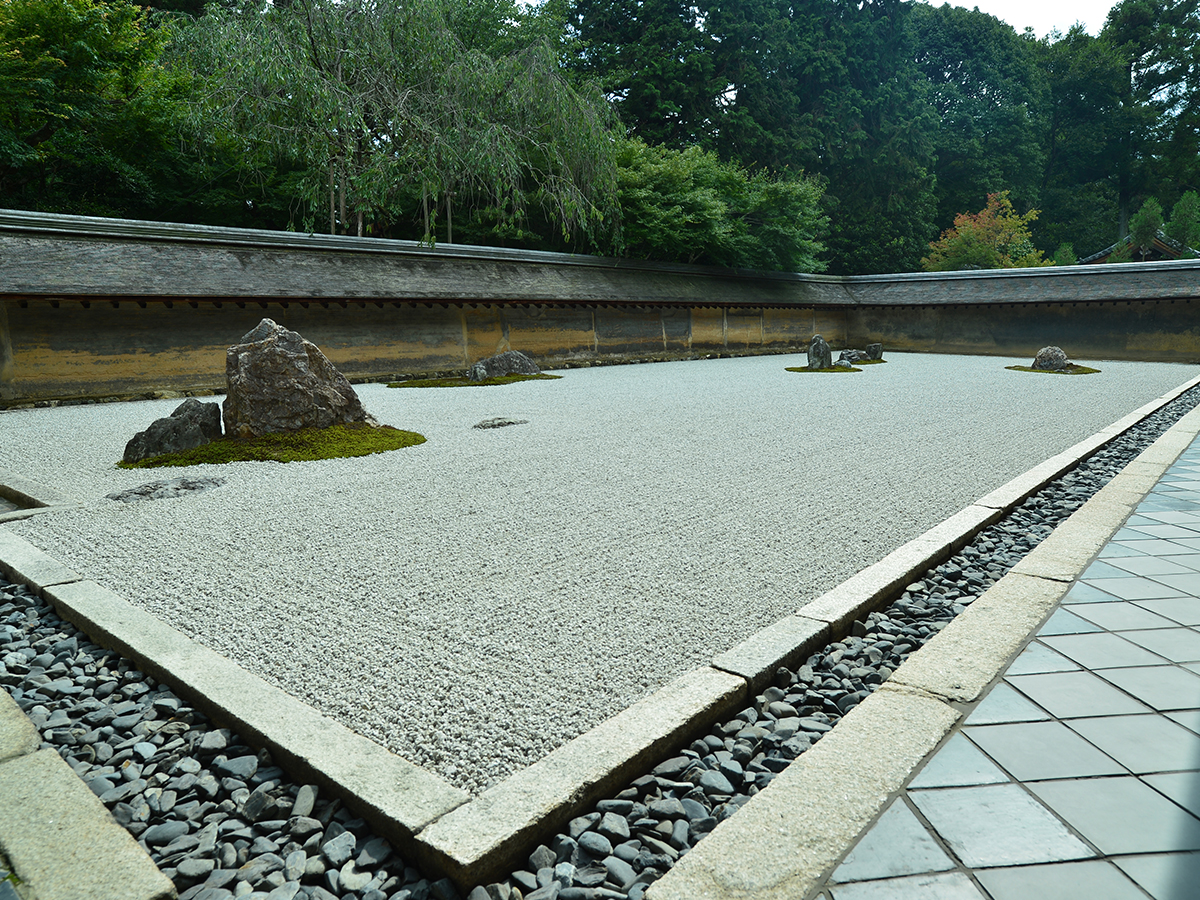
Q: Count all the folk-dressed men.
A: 0